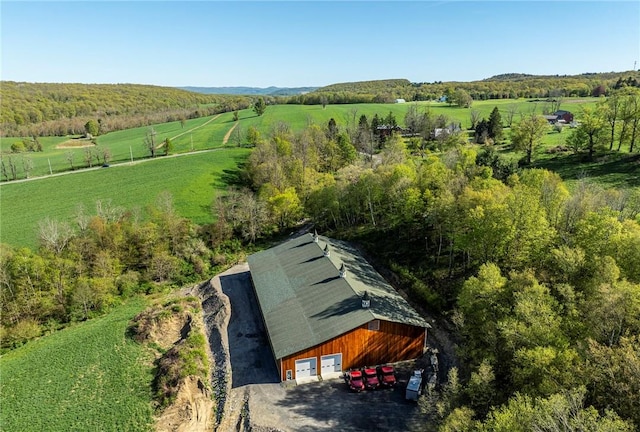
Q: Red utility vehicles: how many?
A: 3